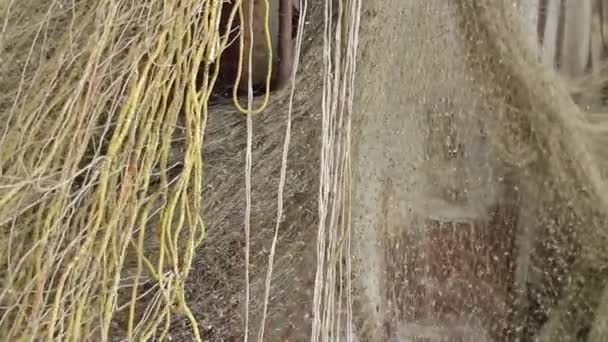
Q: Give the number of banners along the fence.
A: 0